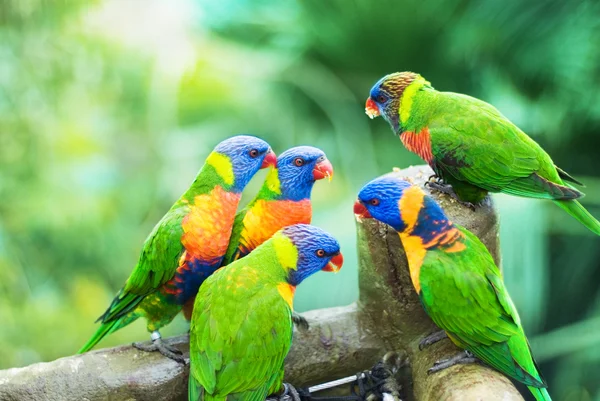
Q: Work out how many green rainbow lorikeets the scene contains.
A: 5